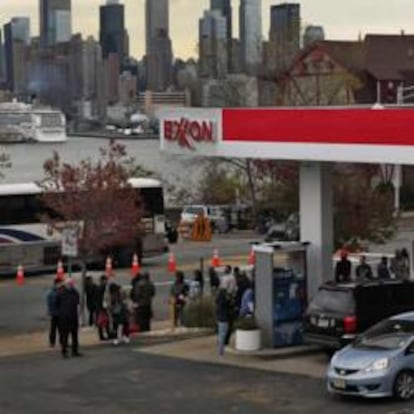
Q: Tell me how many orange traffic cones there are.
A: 7